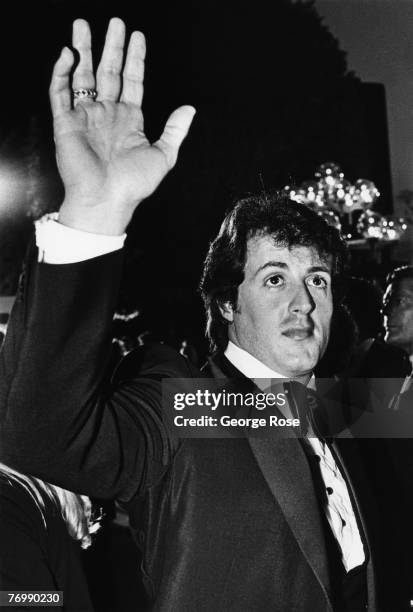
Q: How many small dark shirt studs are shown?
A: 3